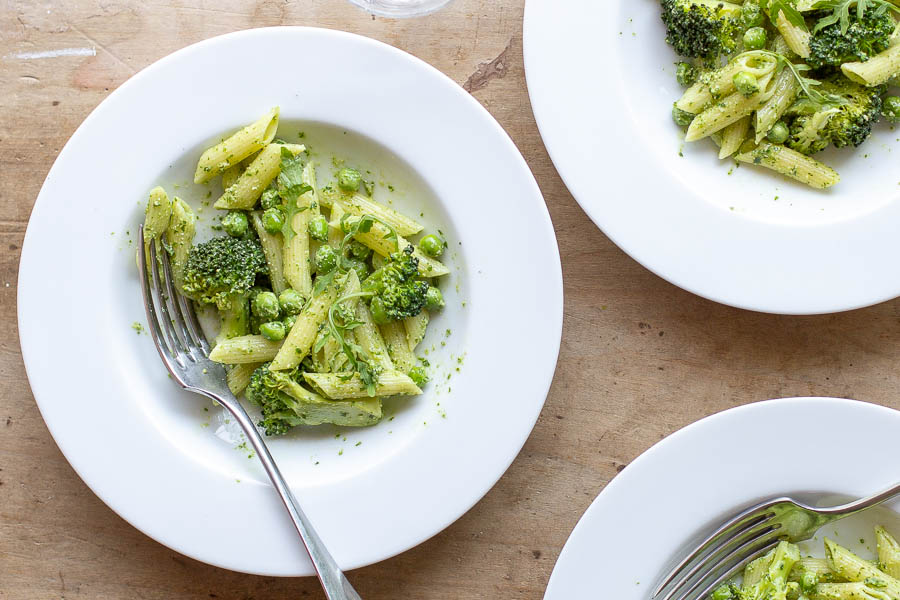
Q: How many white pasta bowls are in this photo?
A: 3